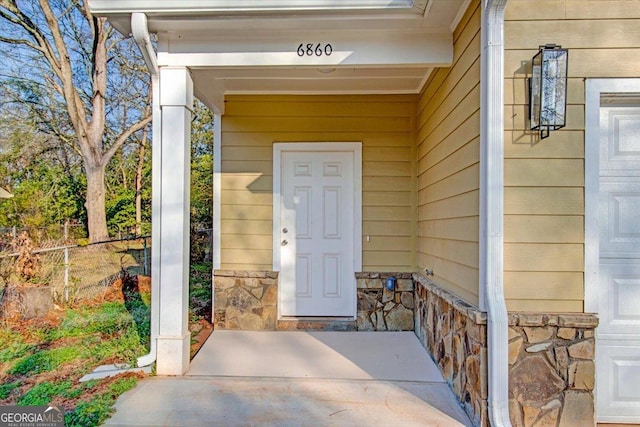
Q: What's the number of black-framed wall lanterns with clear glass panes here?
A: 1